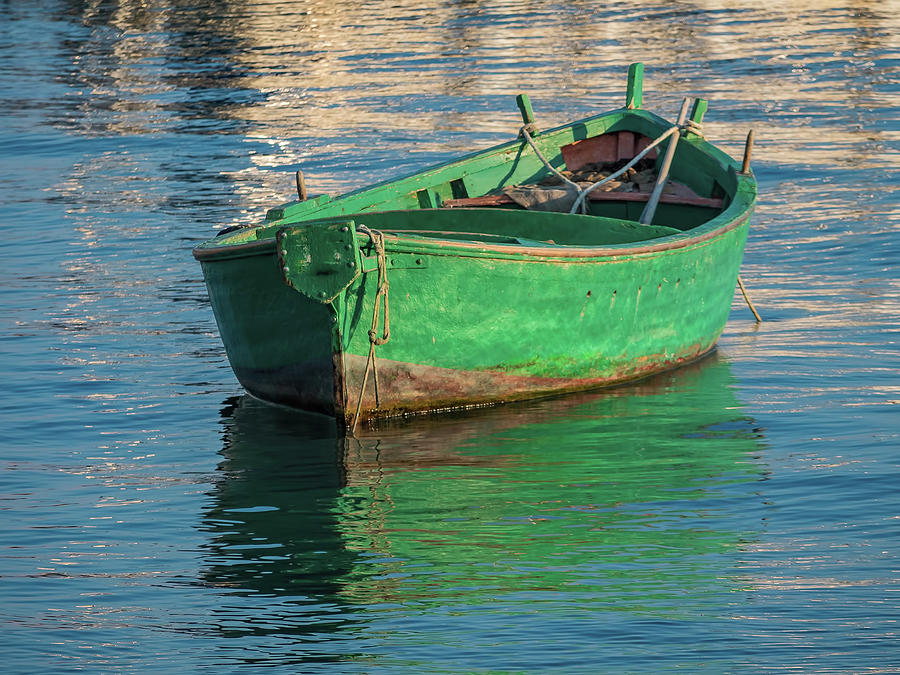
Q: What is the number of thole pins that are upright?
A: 2